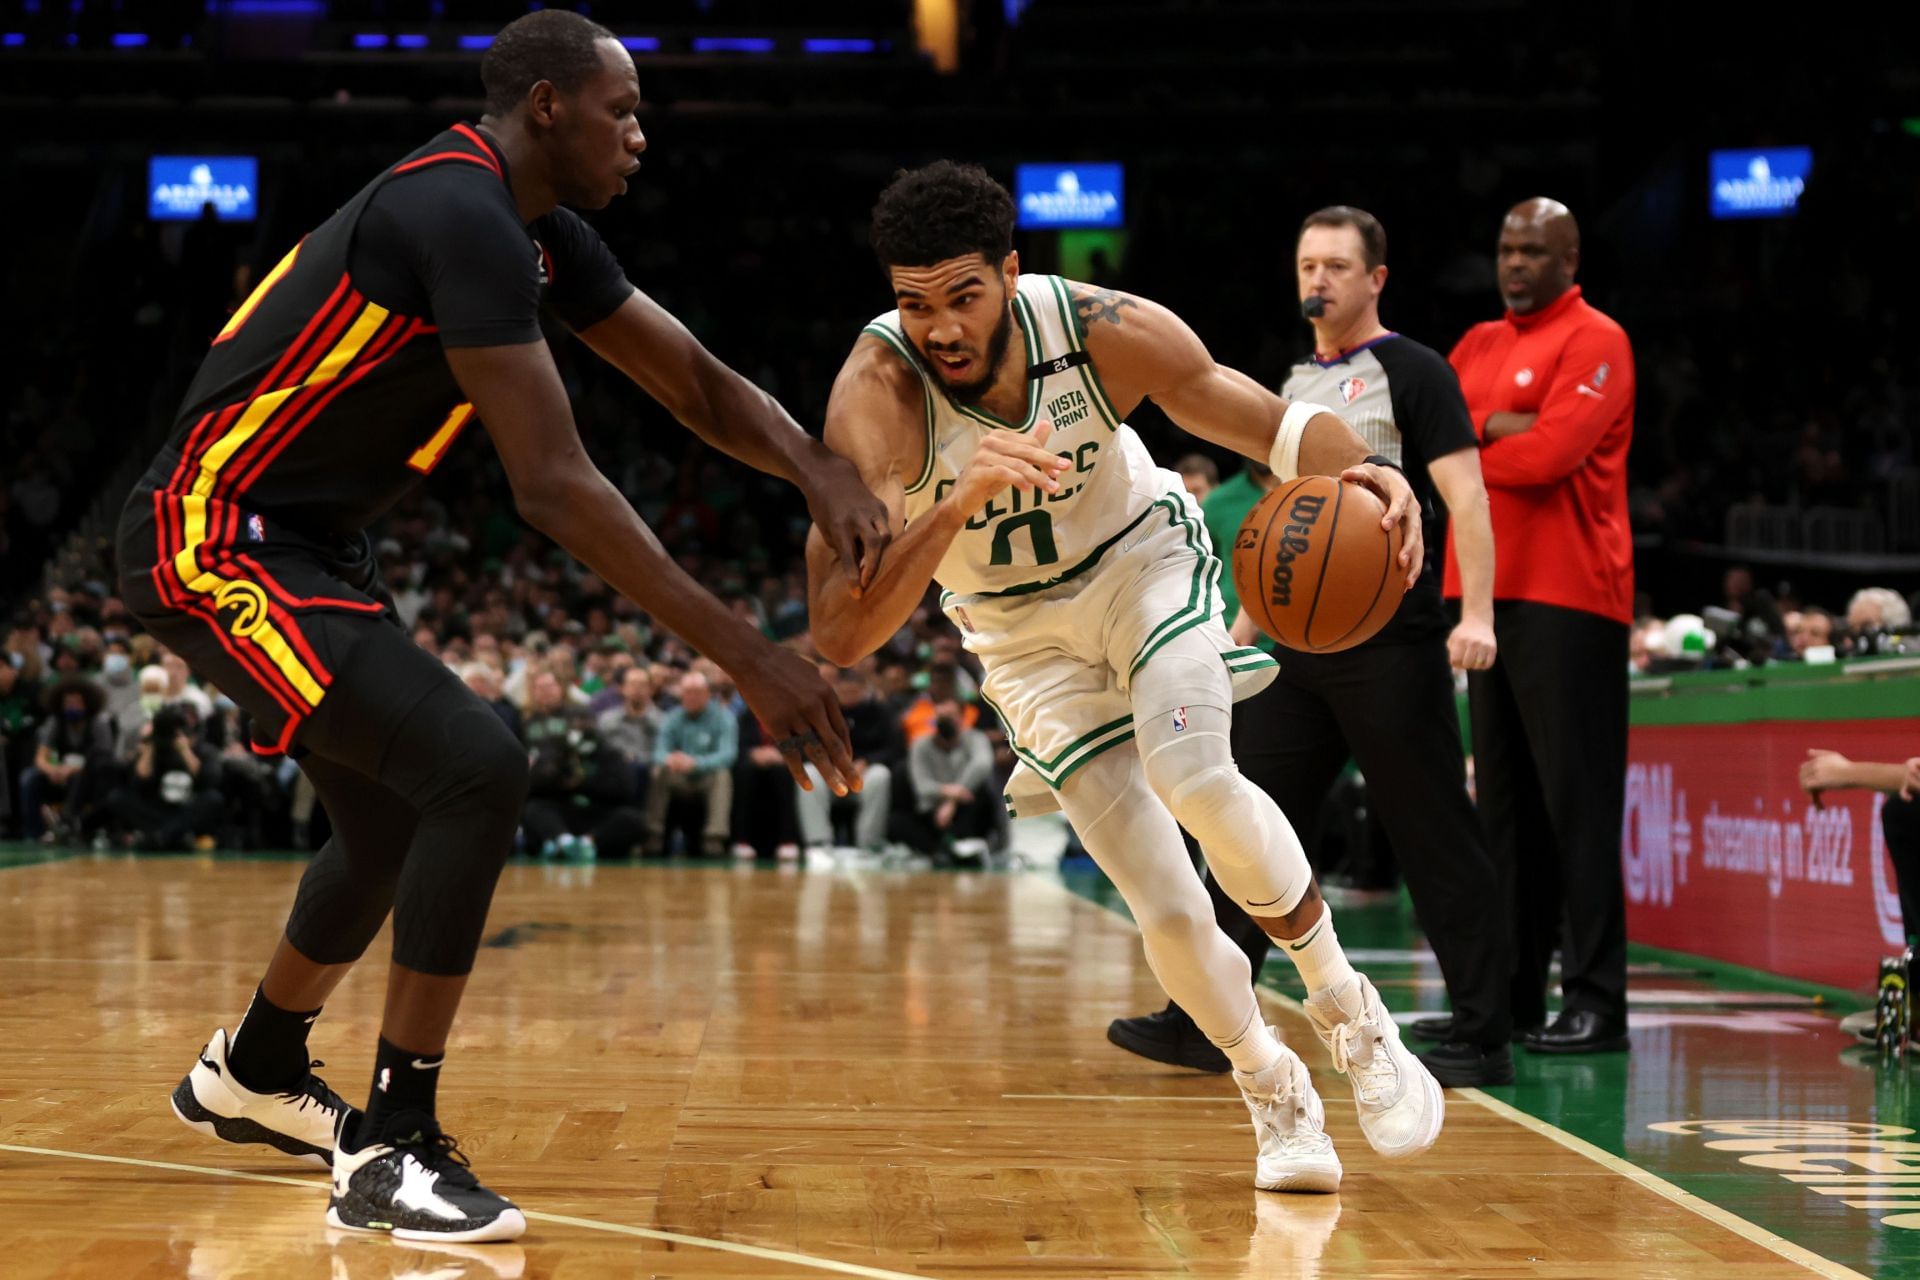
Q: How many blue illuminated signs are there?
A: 3